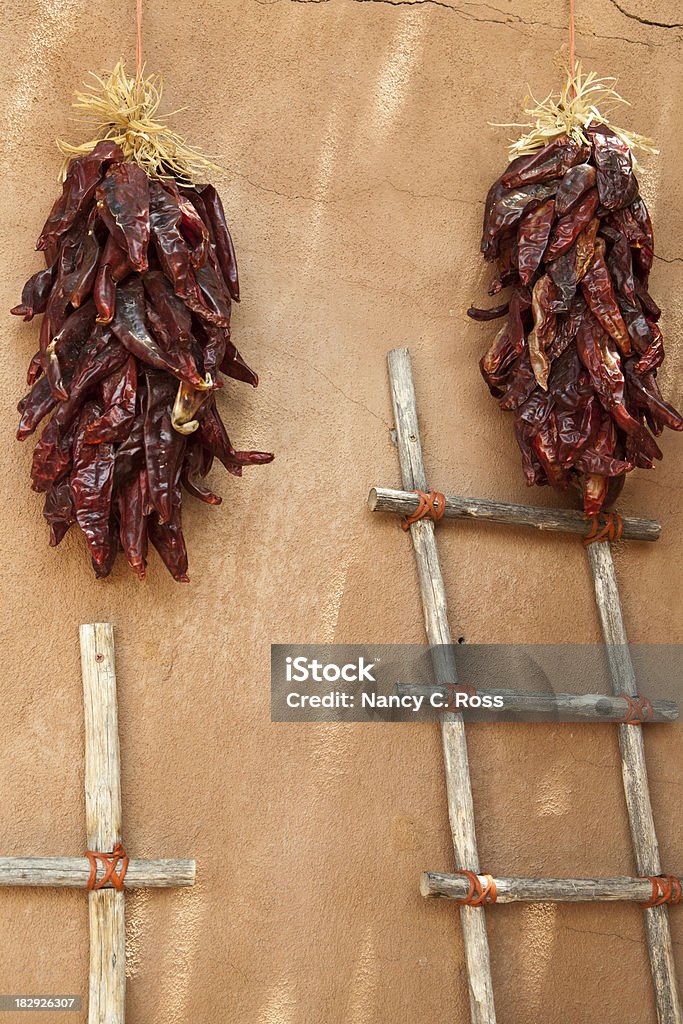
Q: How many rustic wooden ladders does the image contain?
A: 2